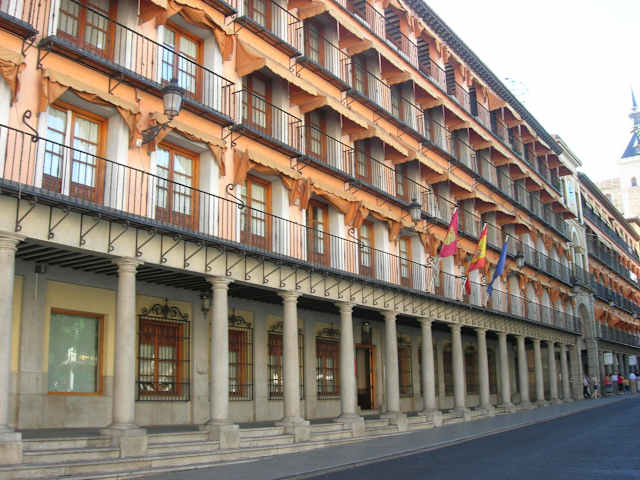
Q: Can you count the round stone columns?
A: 14